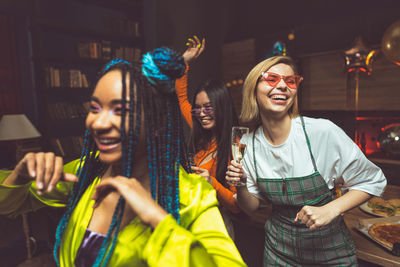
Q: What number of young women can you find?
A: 3